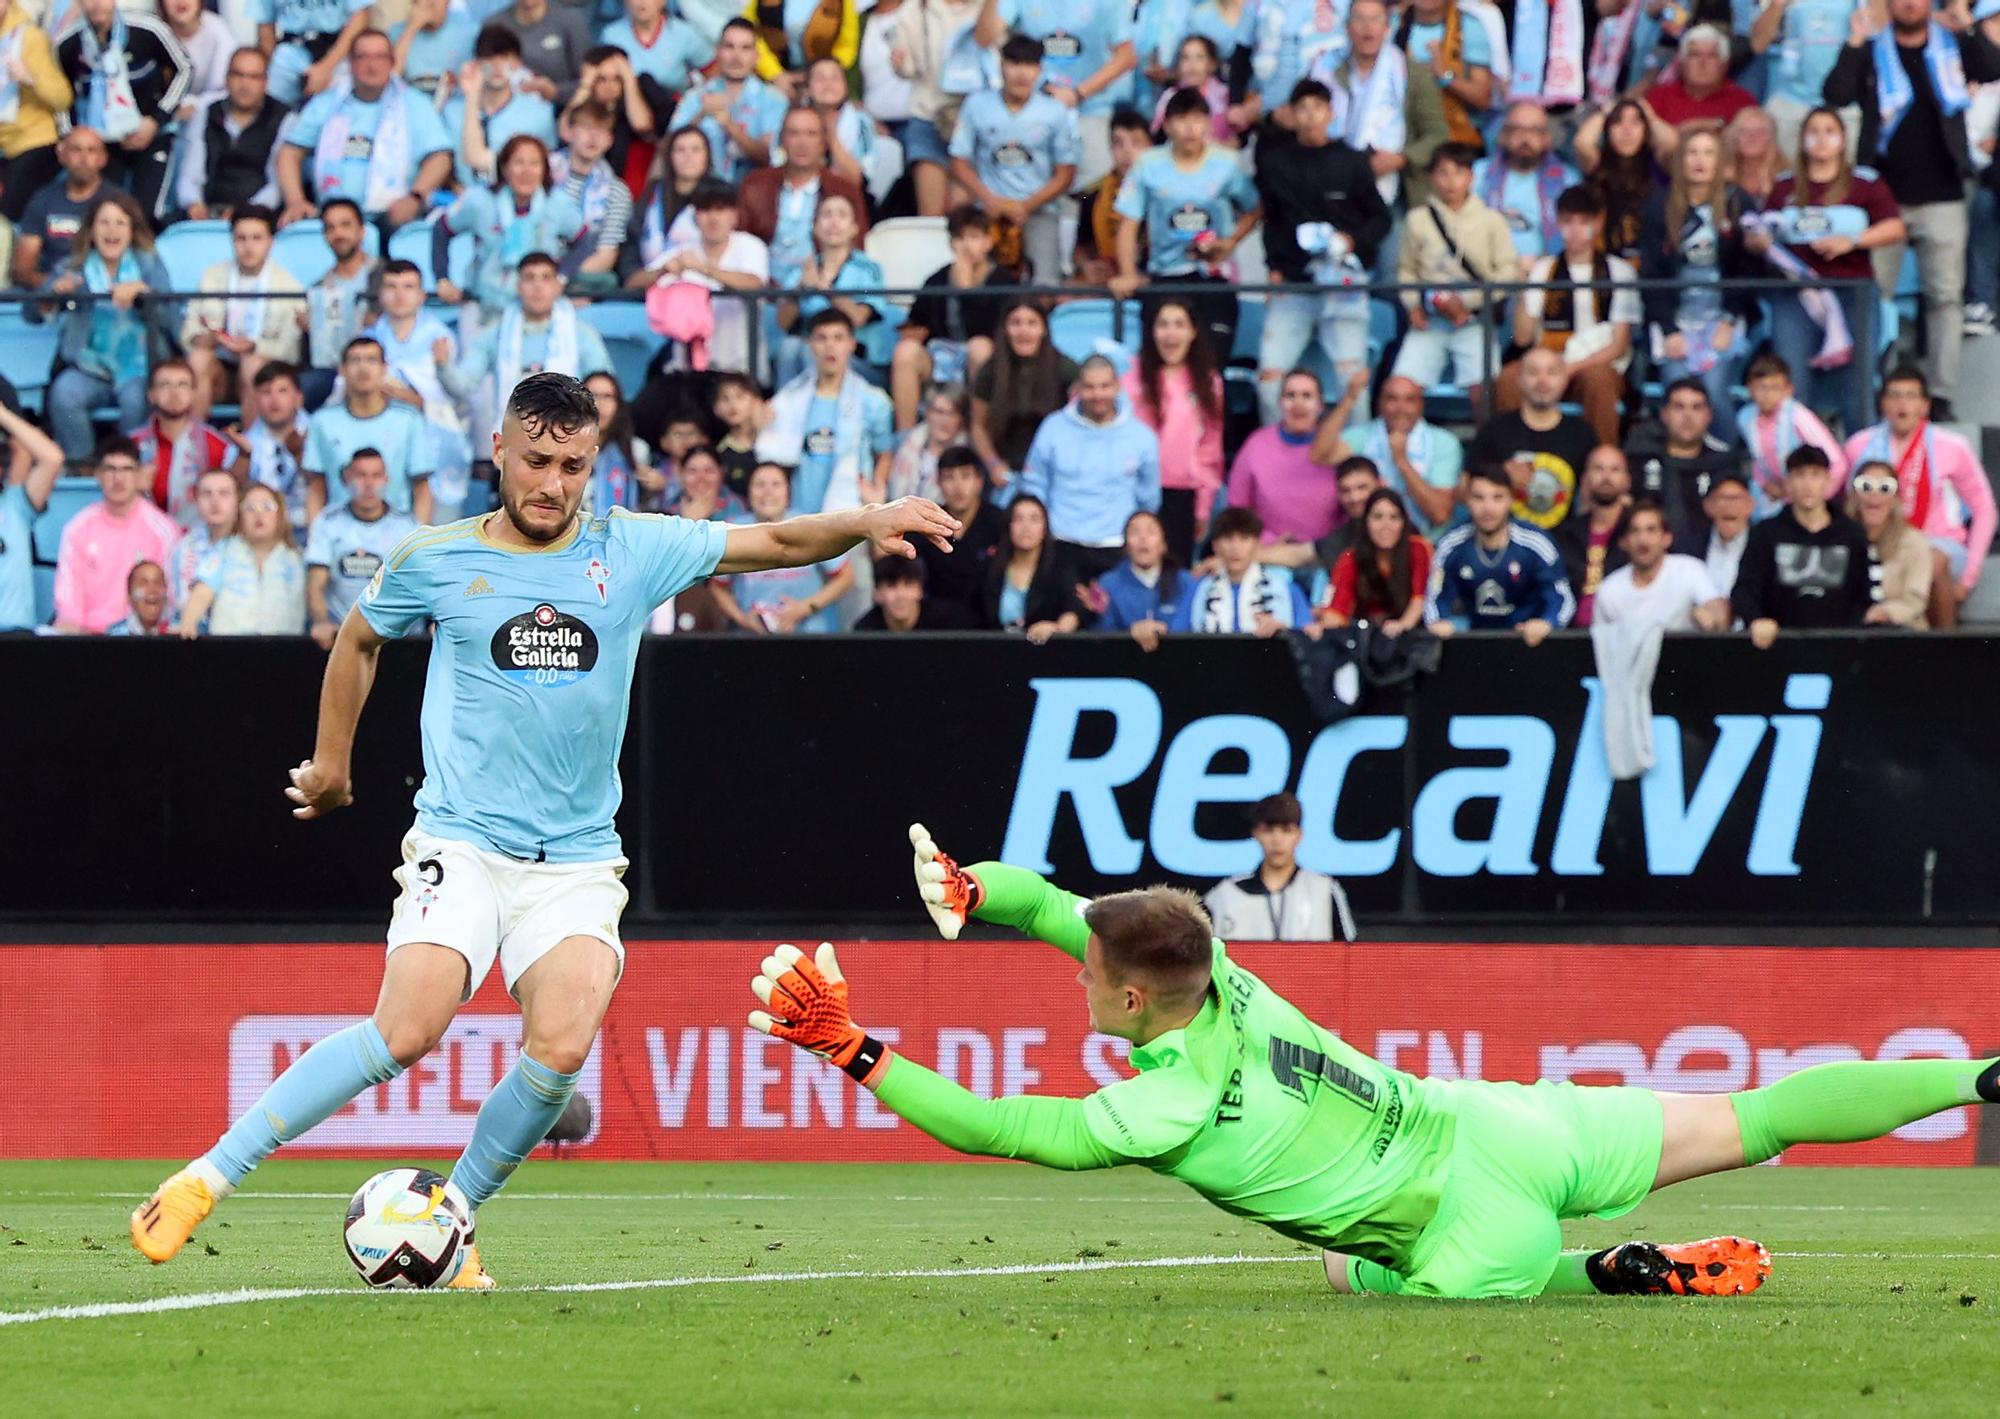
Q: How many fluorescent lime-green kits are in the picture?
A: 1